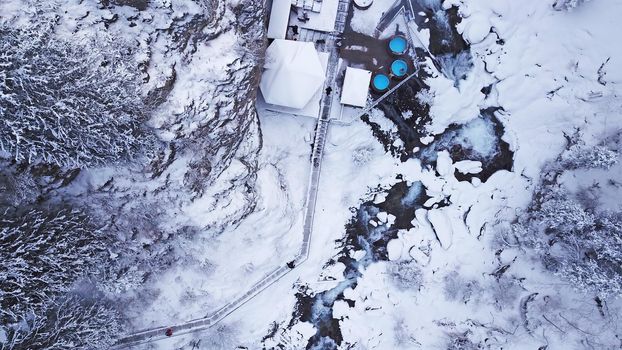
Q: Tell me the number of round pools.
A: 3